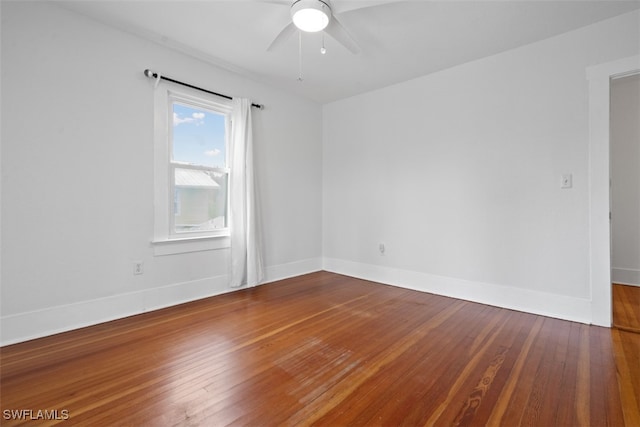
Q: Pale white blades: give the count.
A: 4